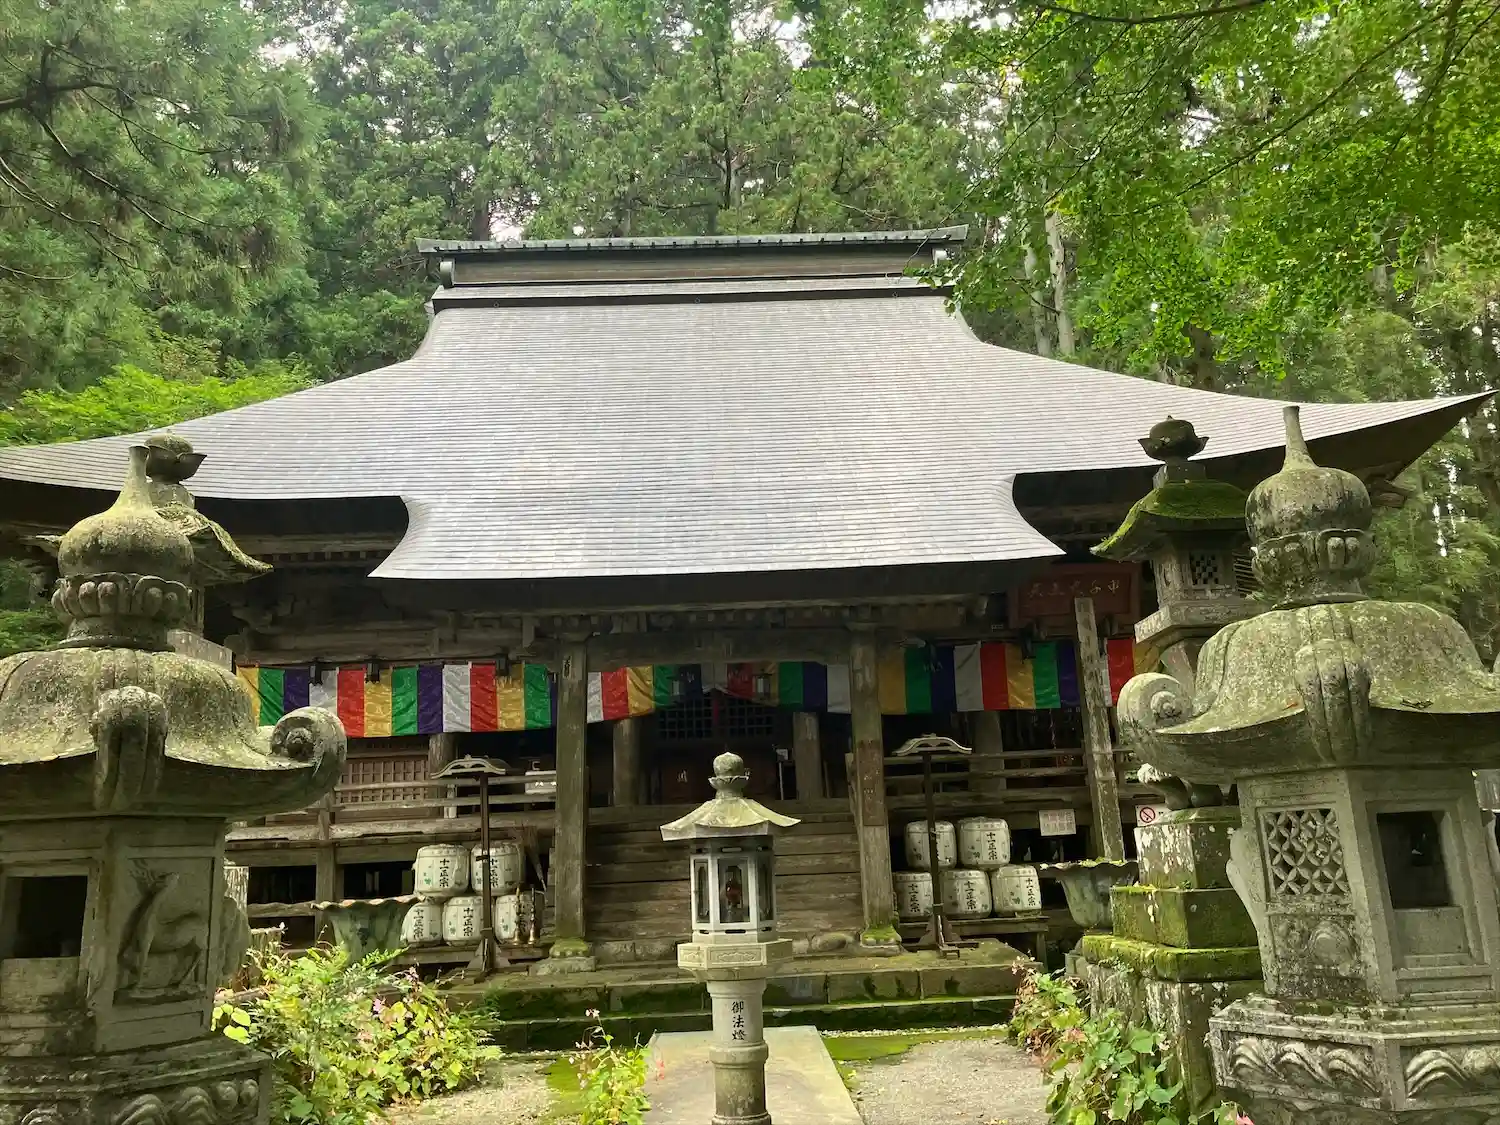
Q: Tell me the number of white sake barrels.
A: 10